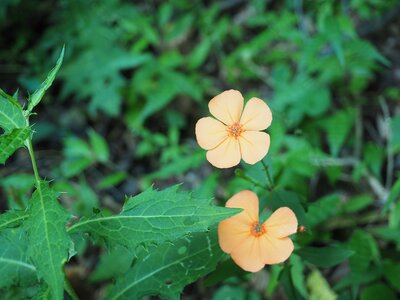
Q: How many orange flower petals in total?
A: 10